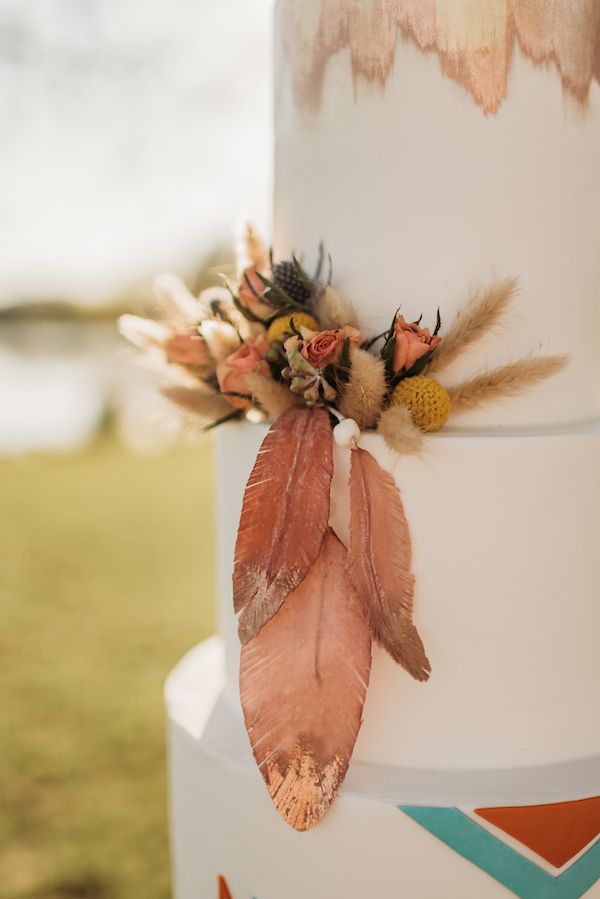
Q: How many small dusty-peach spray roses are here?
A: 5